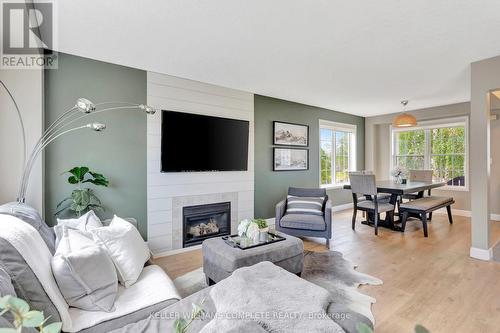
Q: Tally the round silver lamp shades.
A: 3